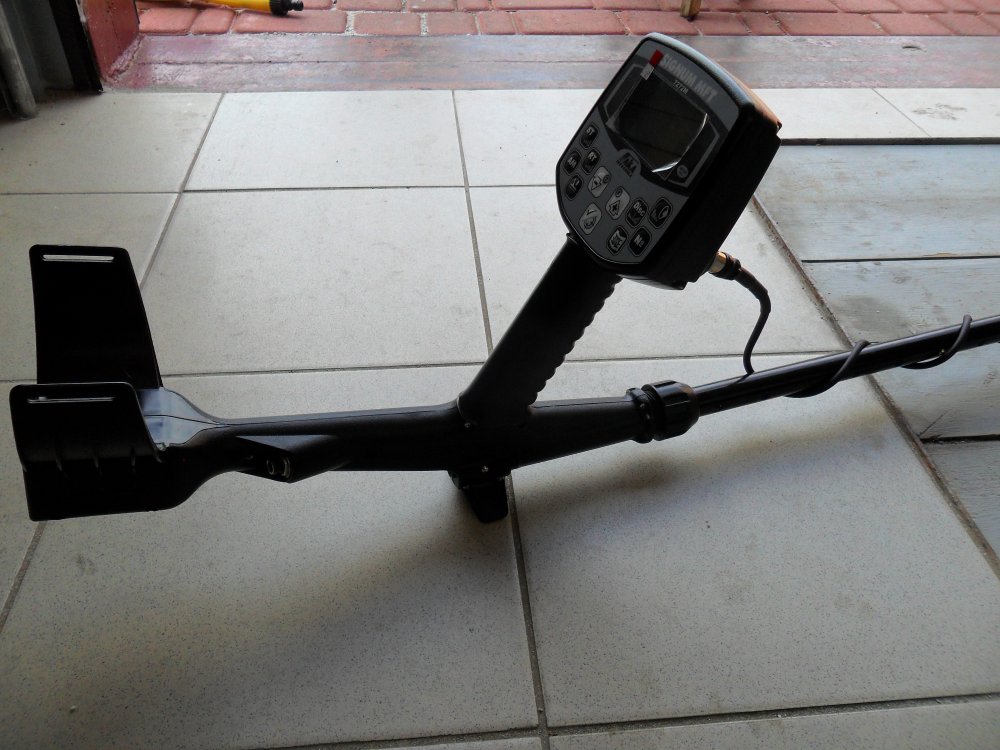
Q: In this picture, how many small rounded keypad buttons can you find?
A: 11